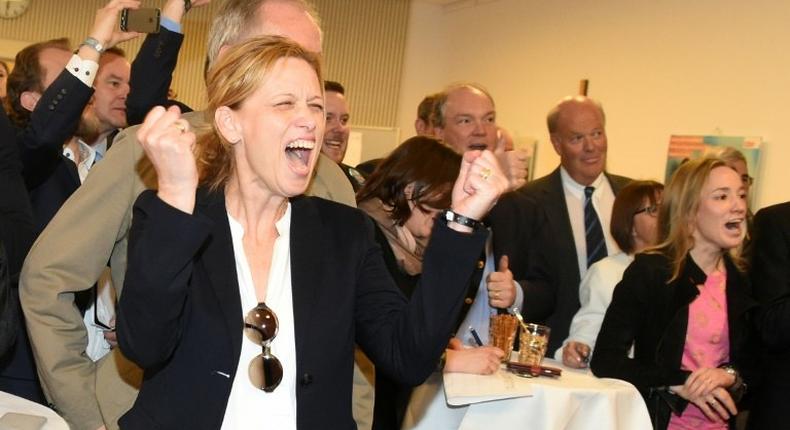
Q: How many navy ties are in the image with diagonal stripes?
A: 1